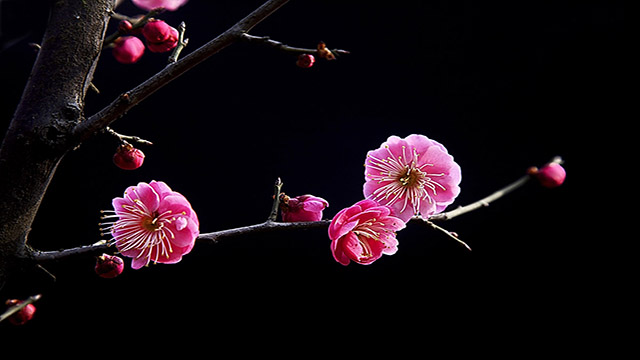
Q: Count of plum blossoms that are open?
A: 3